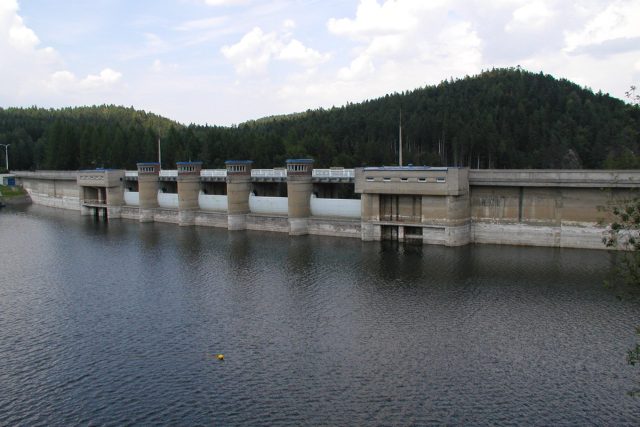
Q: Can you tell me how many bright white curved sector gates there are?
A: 5